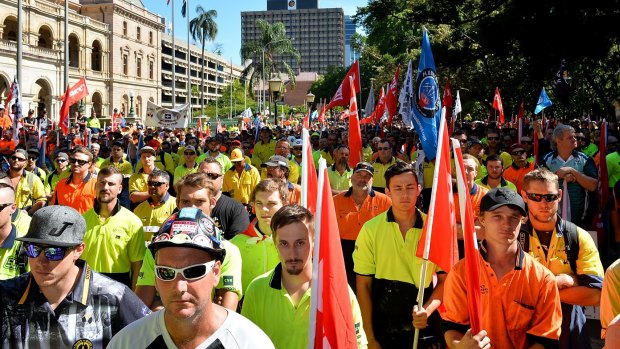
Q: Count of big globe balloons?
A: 0